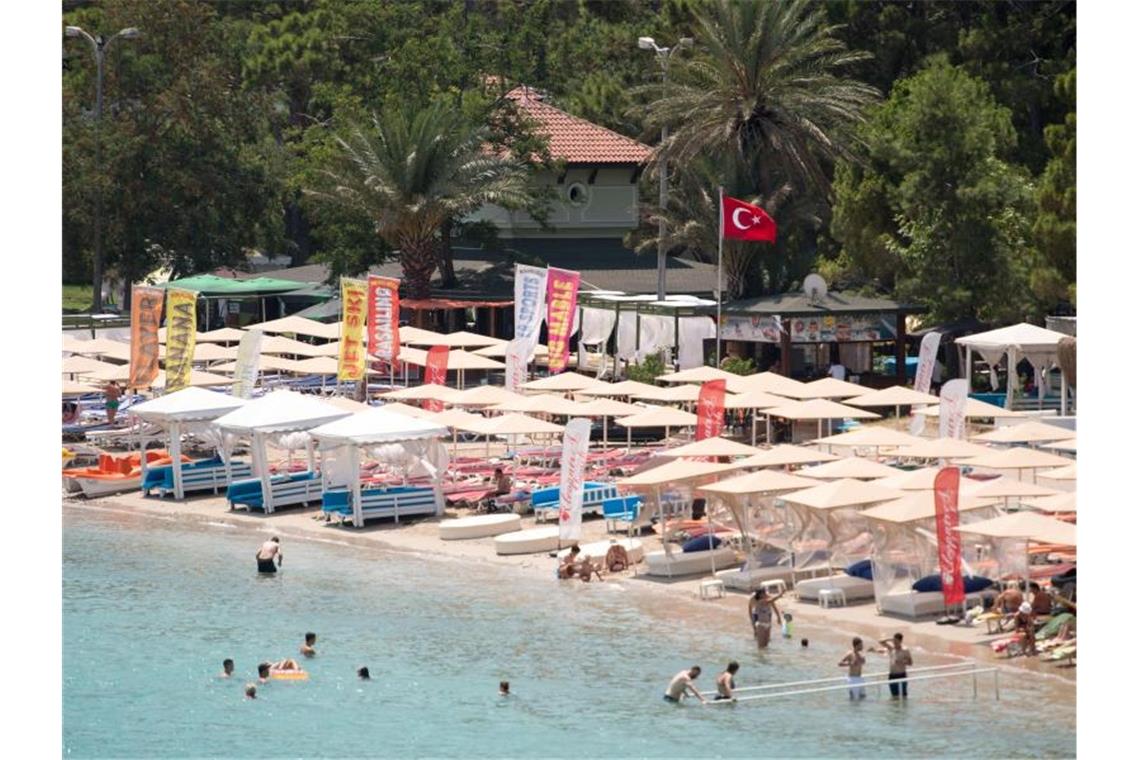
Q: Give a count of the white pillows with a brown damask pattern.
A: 0